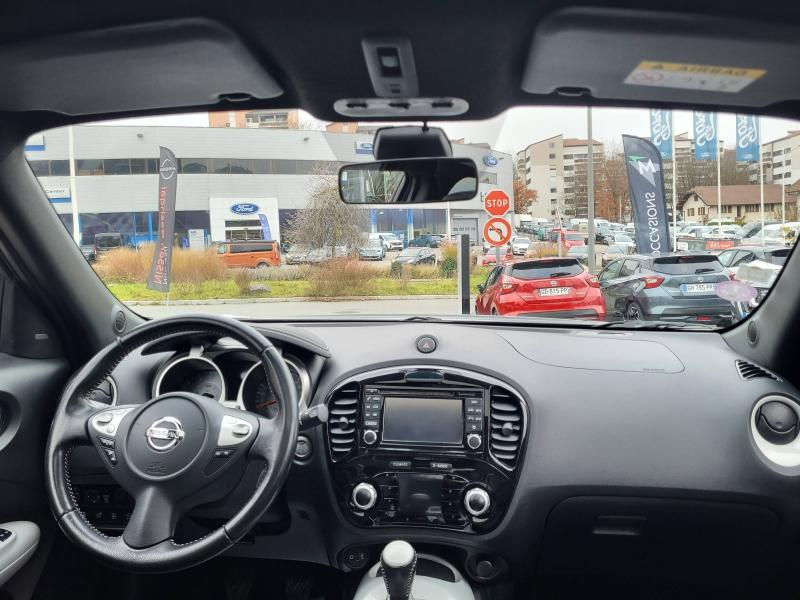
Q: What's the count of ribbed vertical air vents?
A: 2